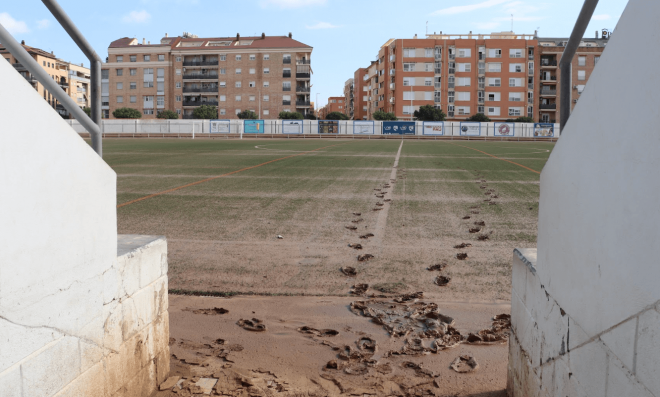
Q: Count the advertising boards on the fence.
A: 10